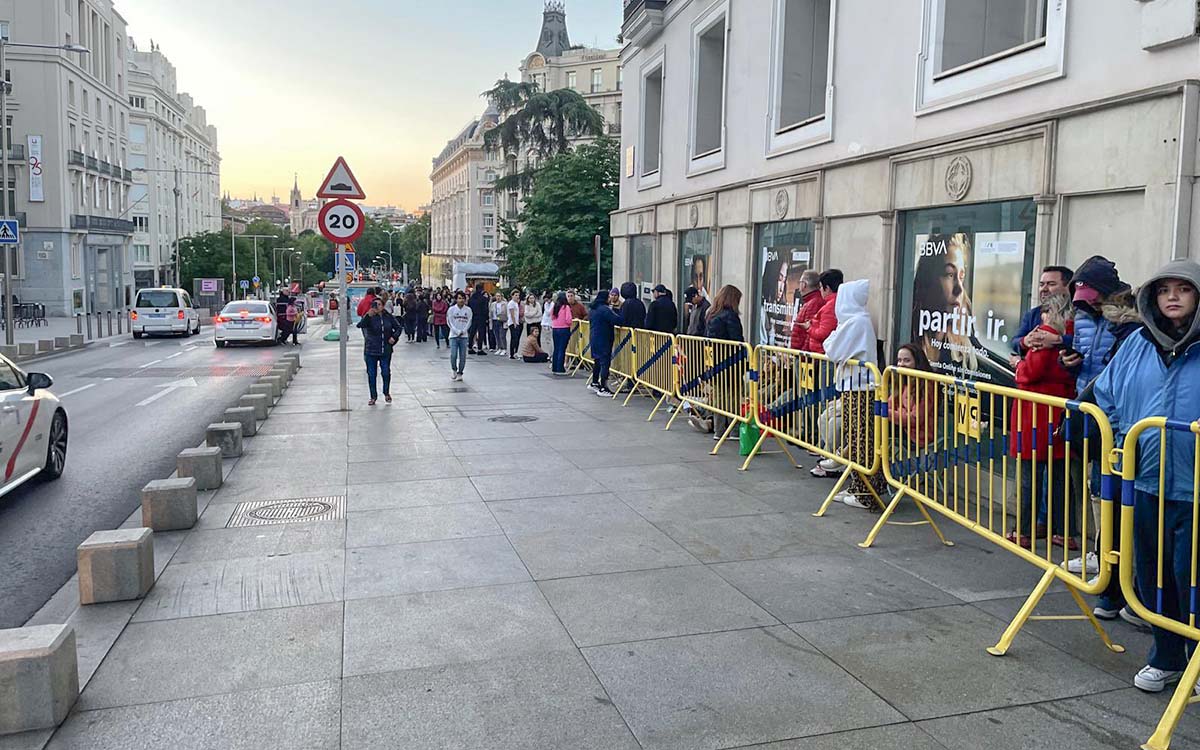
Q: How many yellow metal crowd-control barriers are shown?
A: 8